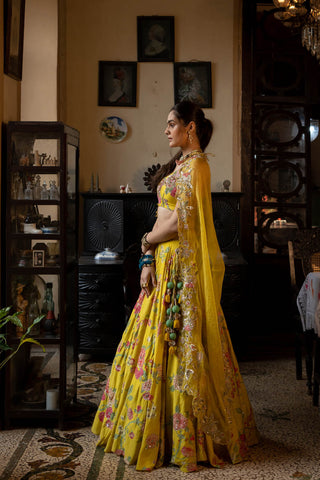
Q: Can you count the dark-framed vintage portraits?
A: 3